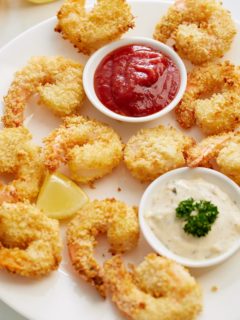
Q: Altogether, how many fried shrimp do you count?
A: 11